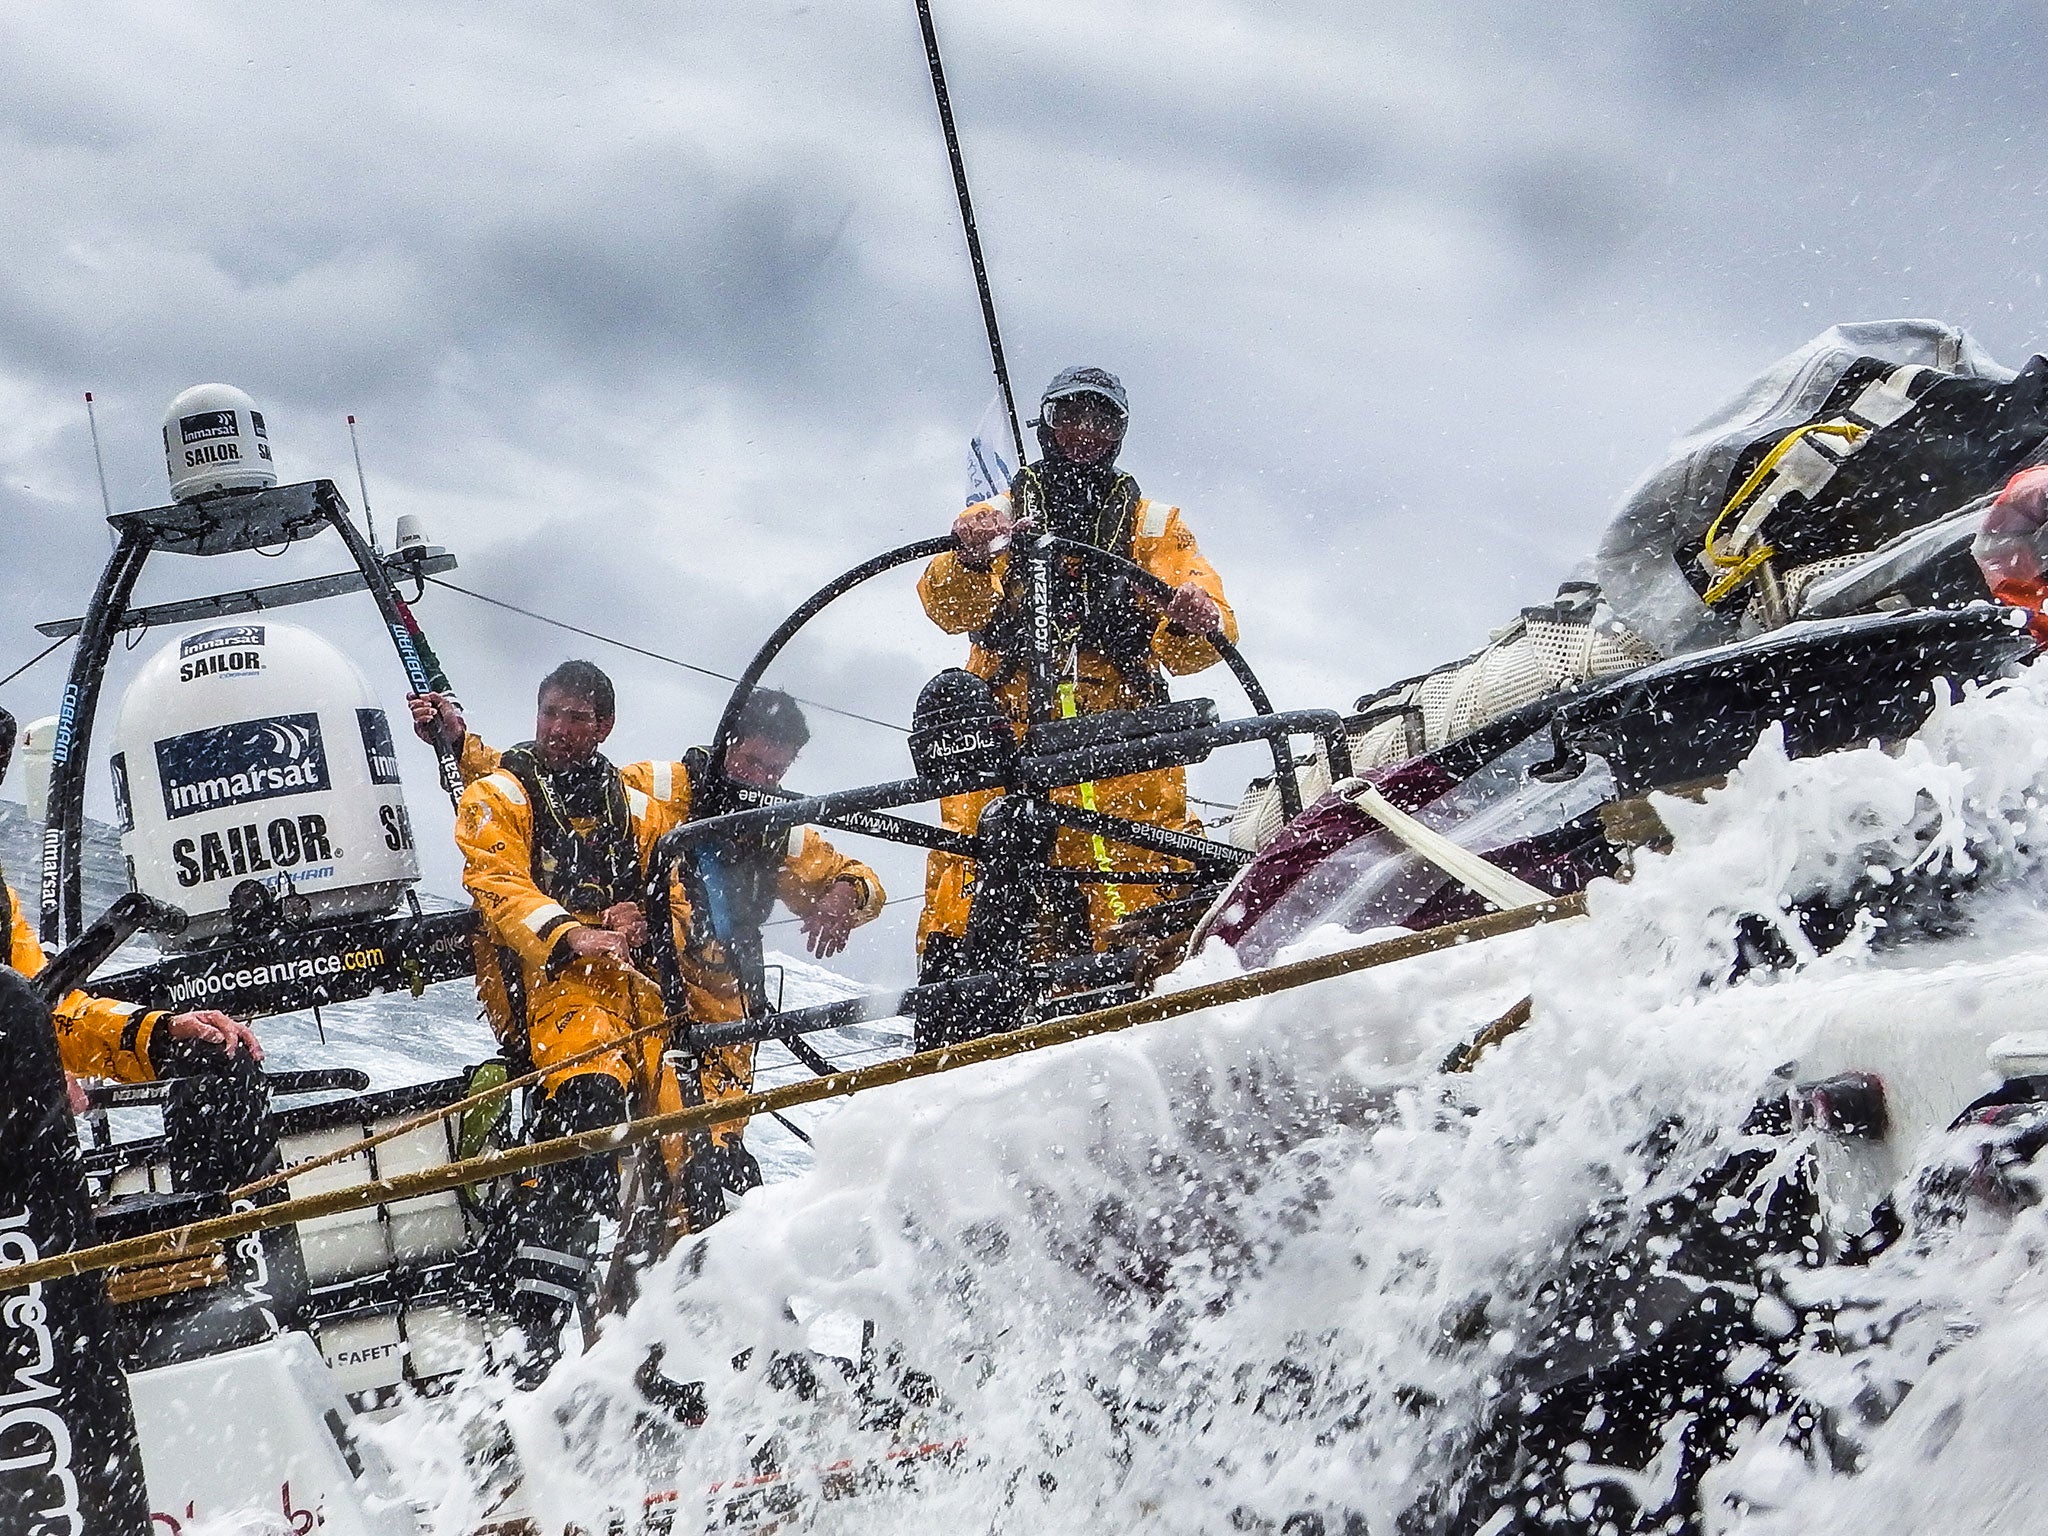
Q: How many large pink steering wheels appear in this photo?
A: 0